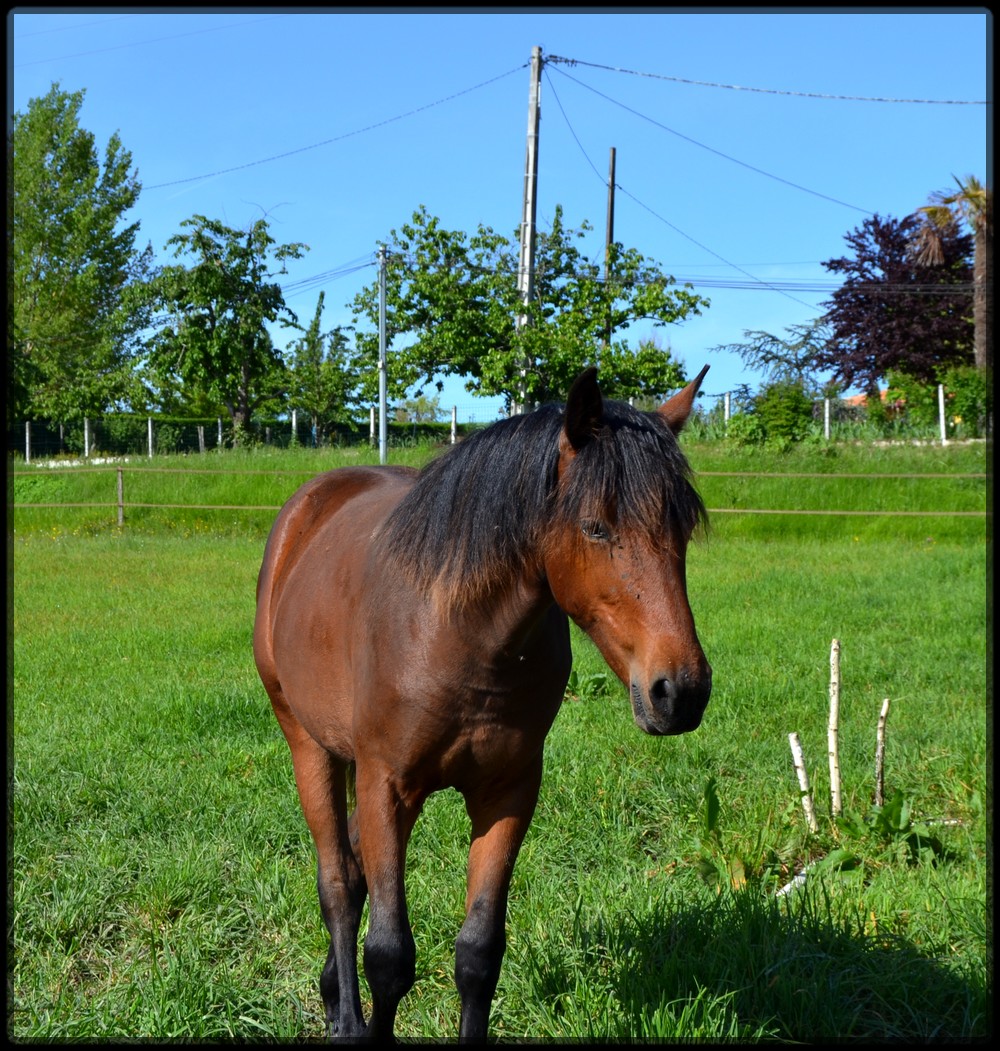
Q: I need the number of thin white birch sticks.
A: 3